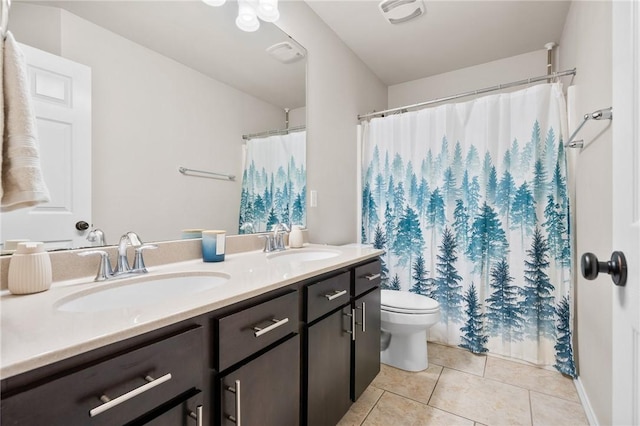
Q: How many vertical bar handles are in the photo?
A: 4